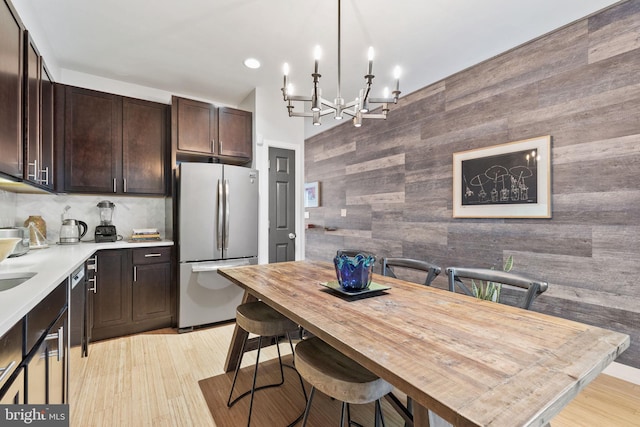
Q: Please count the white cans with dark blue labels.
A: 0